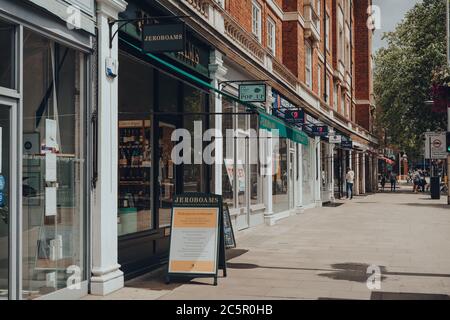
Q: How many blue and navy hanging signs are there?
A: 3